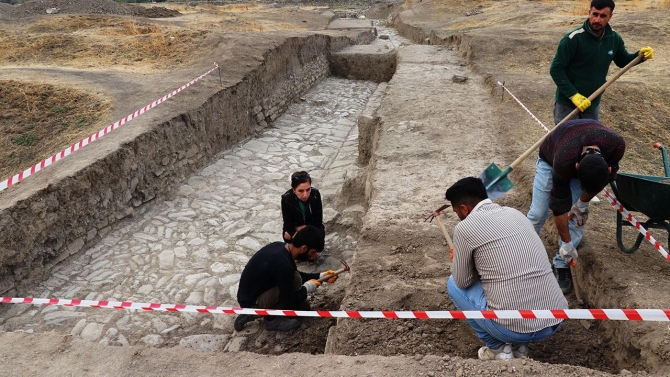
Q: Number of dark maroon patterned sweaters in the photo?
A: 1